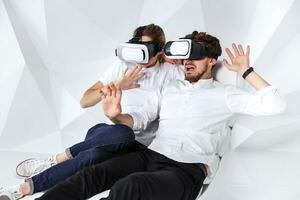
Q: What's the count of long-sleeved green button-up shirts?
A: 0